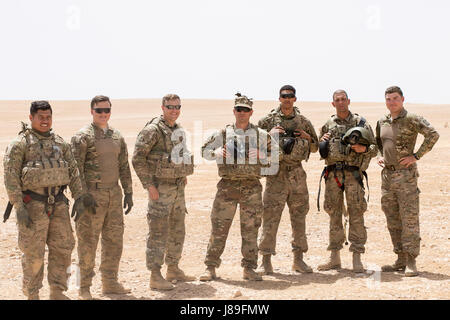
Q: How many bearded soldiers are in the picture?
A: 0